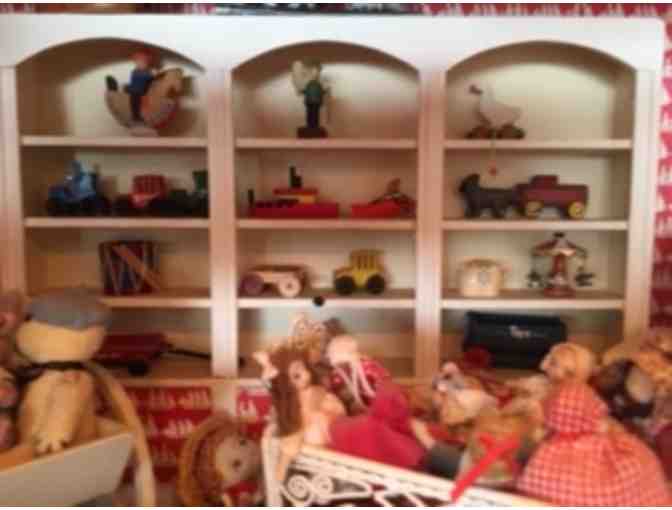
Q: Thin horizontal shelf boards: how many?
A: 9